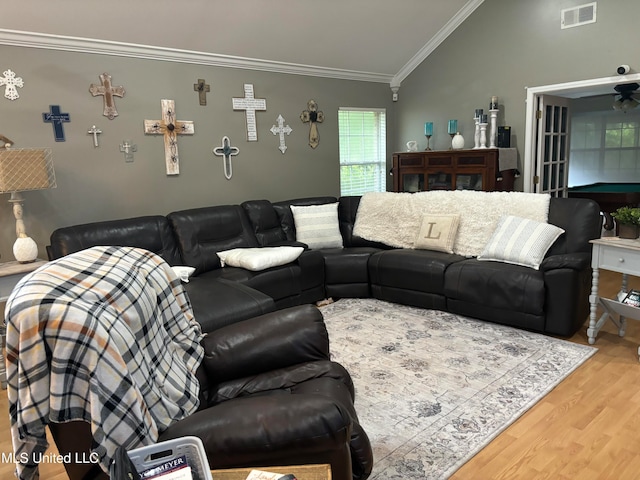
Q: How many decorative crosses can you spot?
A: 11